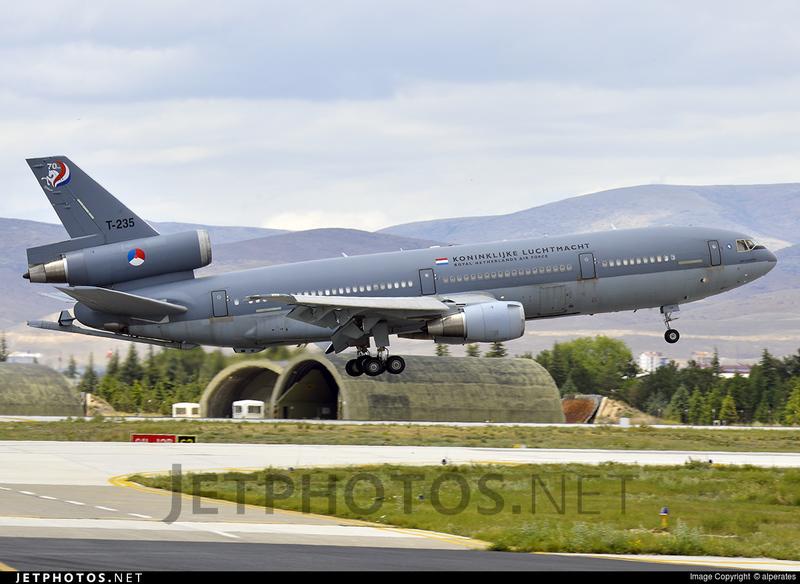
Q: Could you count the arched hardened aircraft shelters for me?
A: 3